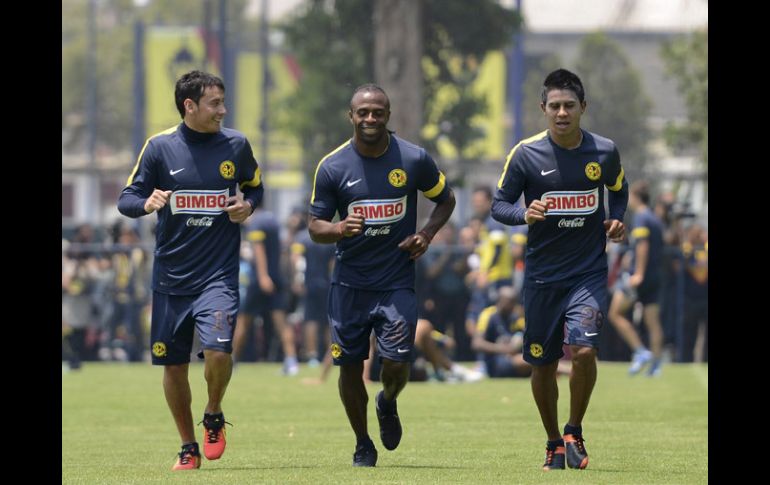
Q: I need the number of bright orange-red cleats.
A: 2